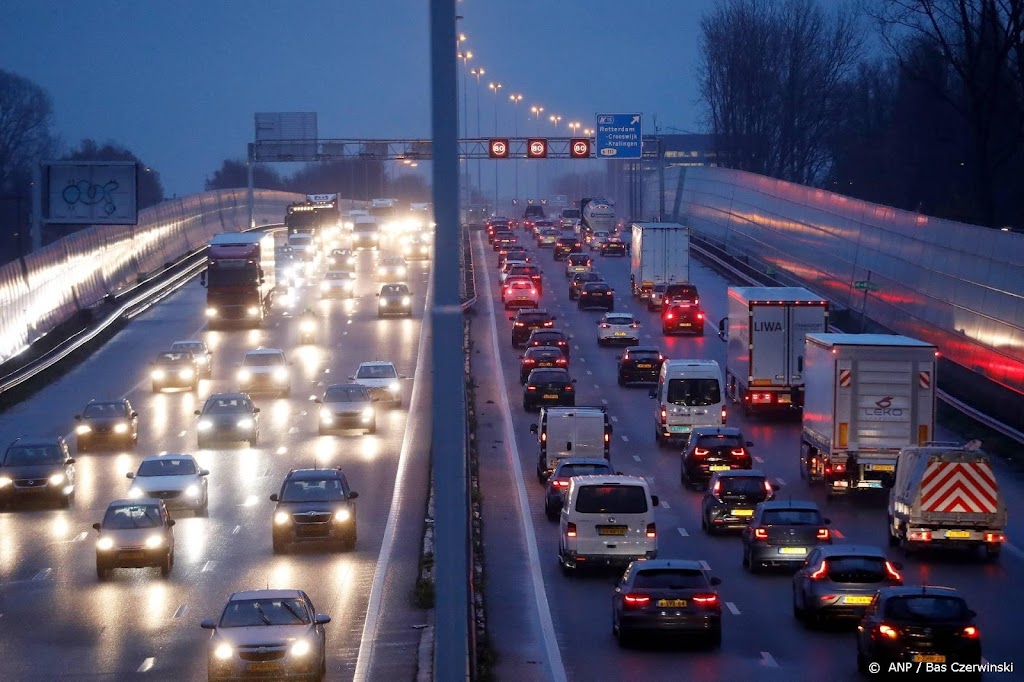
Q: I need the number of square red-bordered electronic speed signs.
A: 3